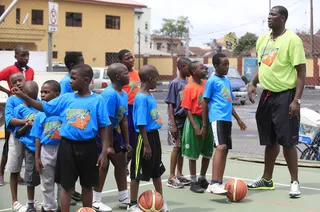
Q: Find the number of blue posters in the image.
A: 1